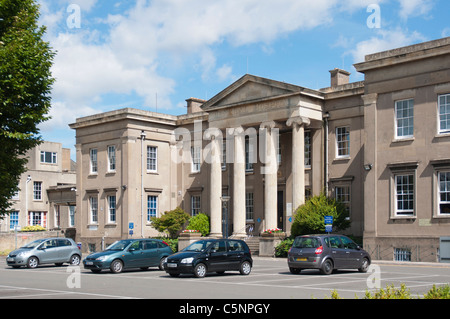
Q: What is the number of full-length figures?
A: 0